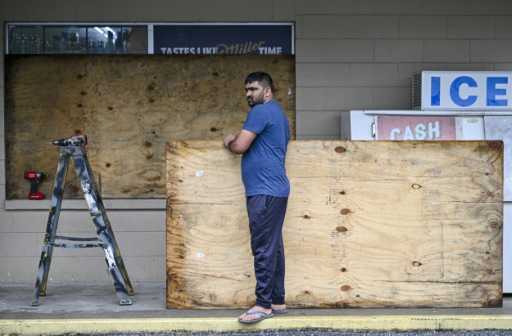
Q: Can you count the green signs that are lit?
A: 0